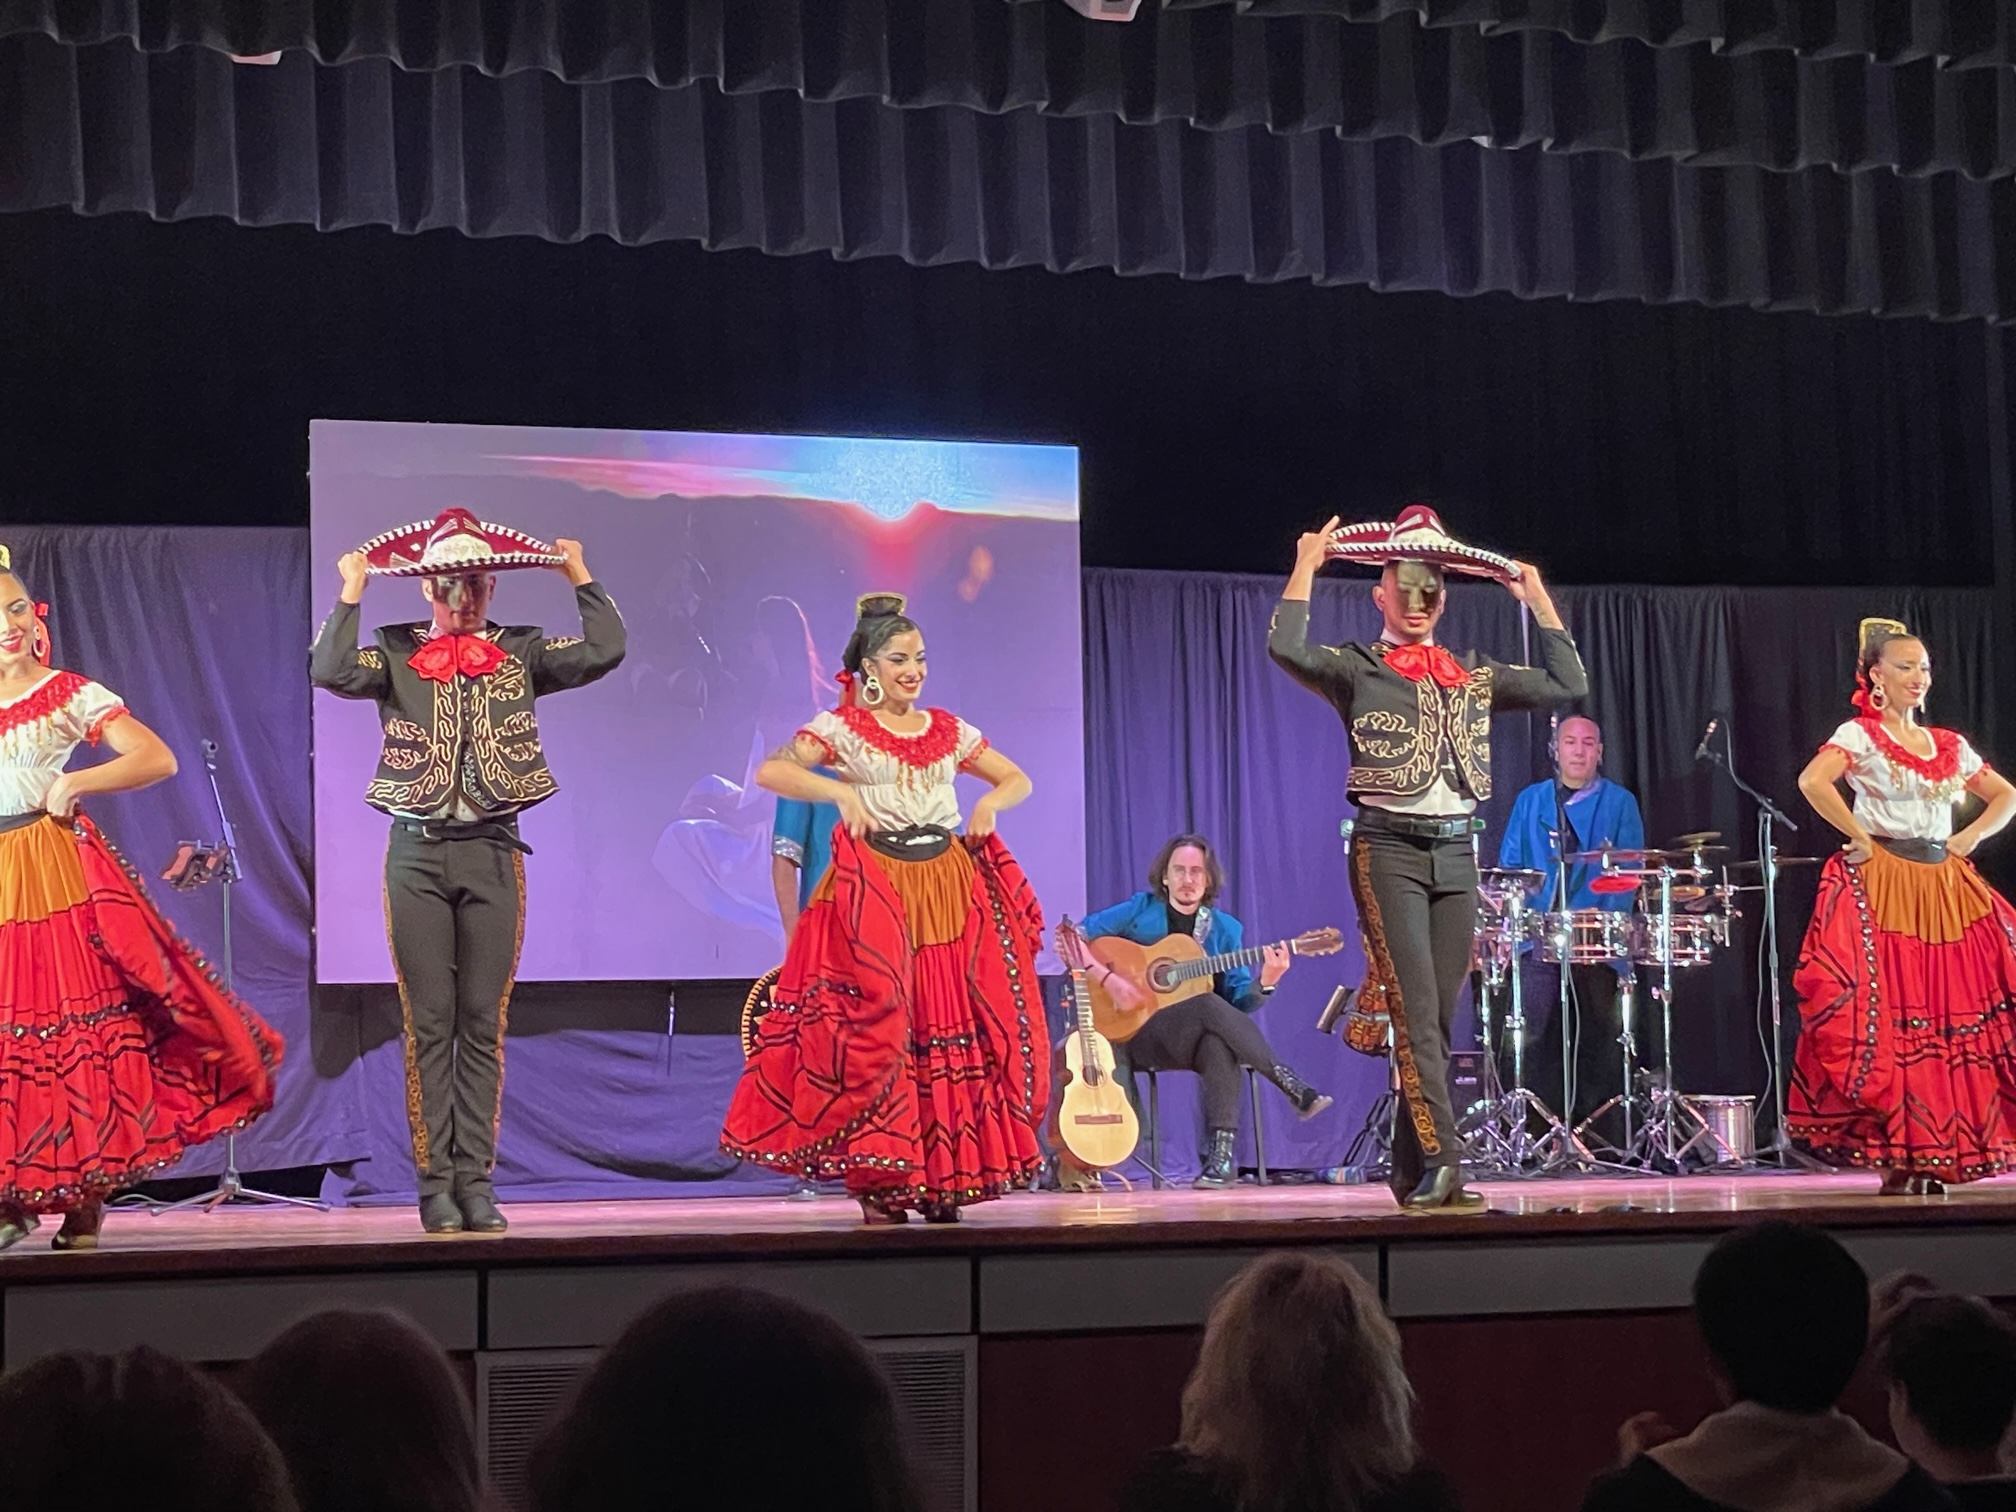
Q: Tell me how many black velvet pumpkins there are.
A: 0